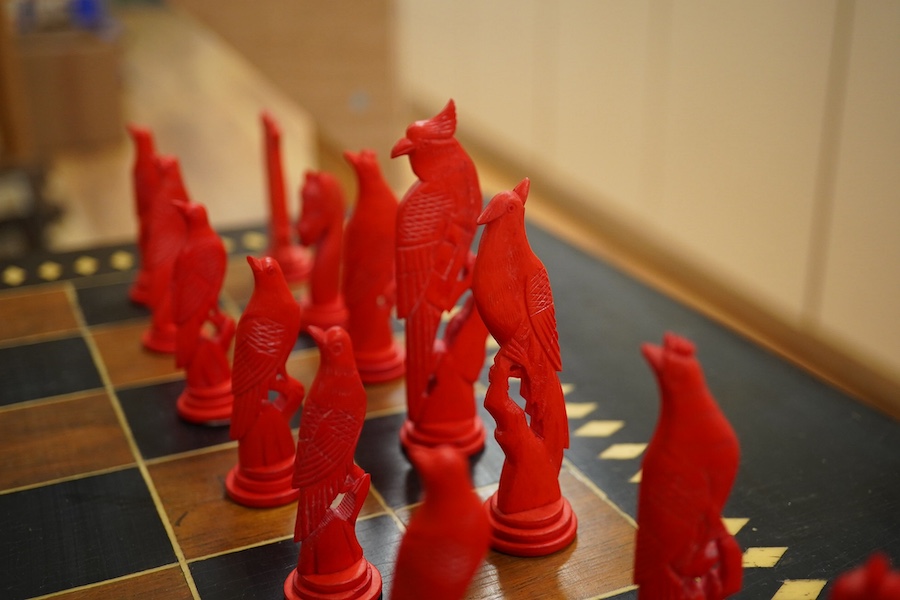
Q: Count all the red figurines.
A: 13